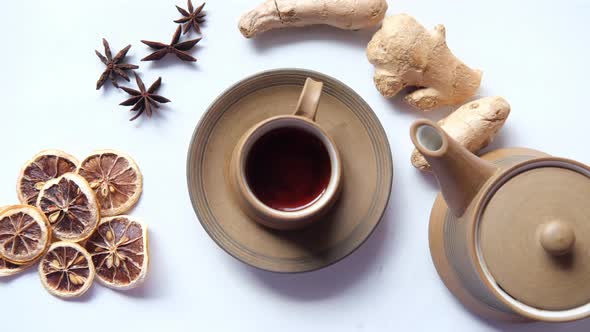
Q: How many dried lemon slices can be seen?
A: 7